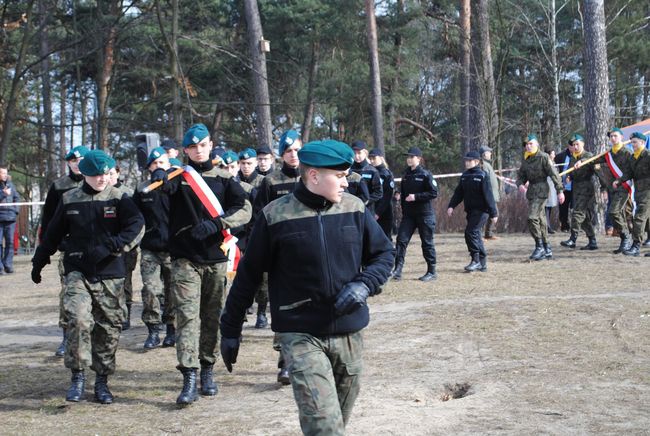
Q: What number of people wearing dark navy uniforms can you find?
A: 4